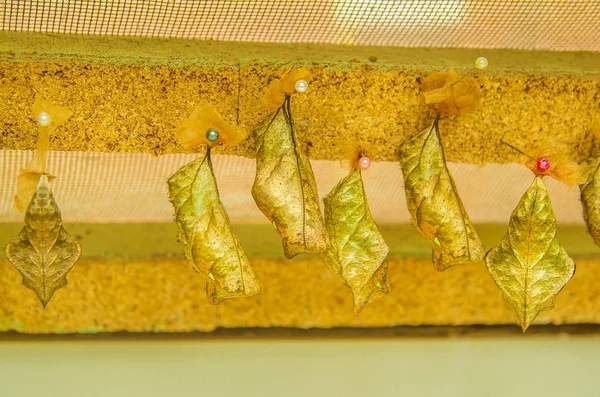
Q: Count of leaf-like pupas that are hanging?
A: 7